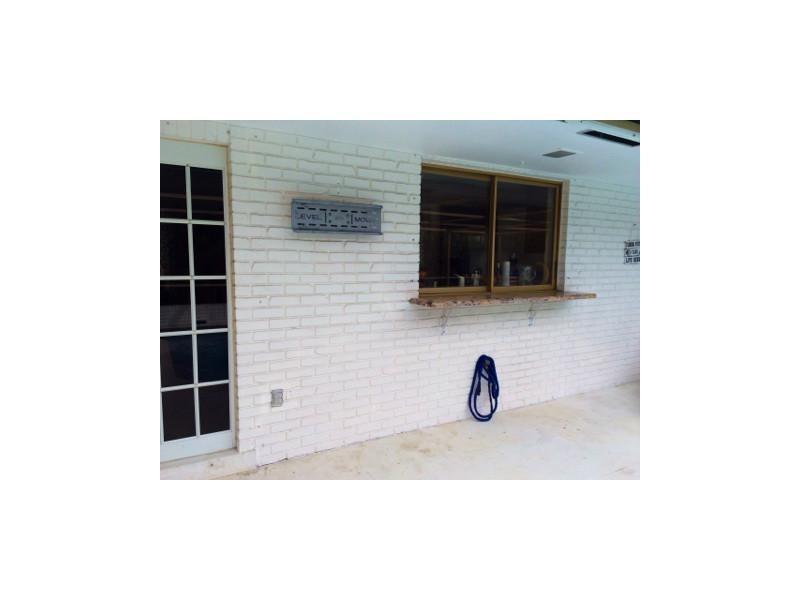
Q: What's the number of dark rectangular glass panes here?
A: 12